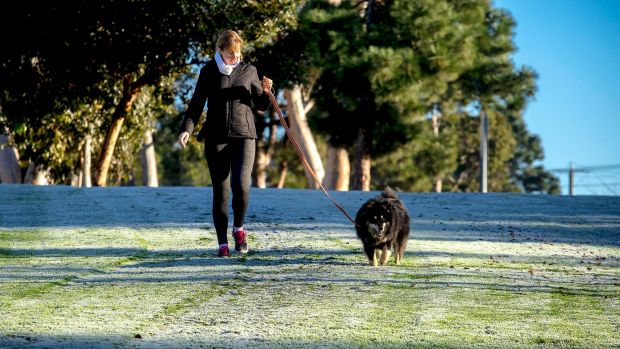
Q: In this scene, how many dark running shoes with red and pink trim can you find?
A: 2